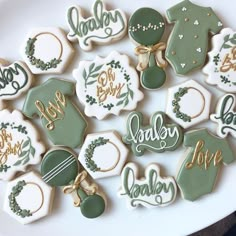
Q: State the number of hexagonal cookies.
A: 4